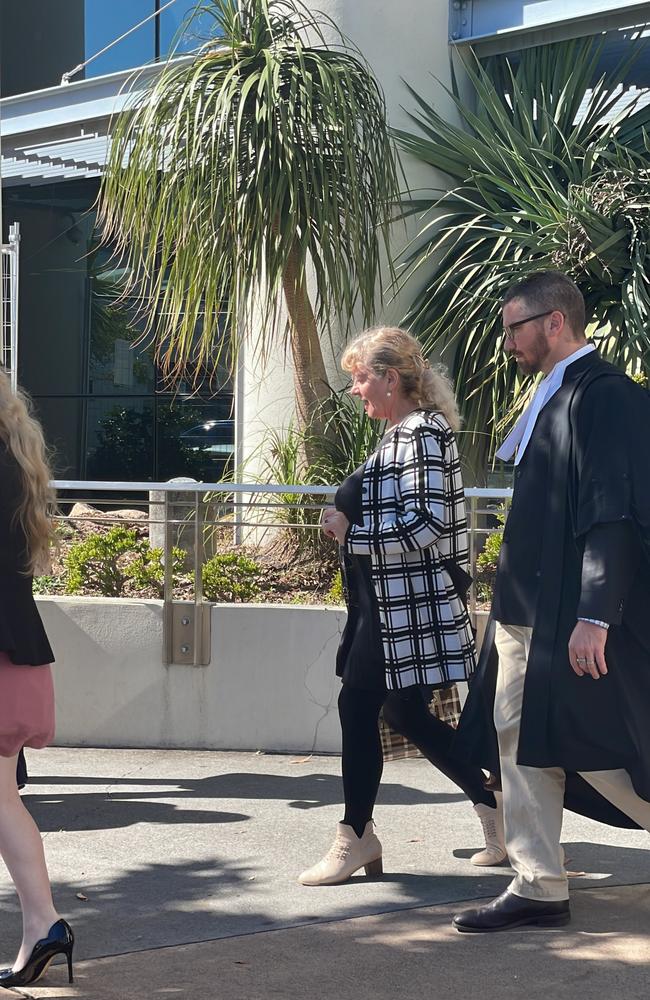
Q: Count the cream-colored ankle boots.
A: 2